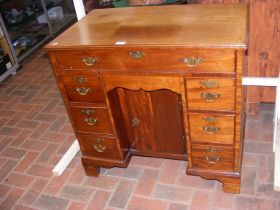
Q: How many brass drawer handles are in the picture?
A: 8